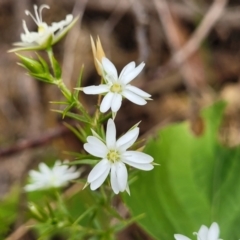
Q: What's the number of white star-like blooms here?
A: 5